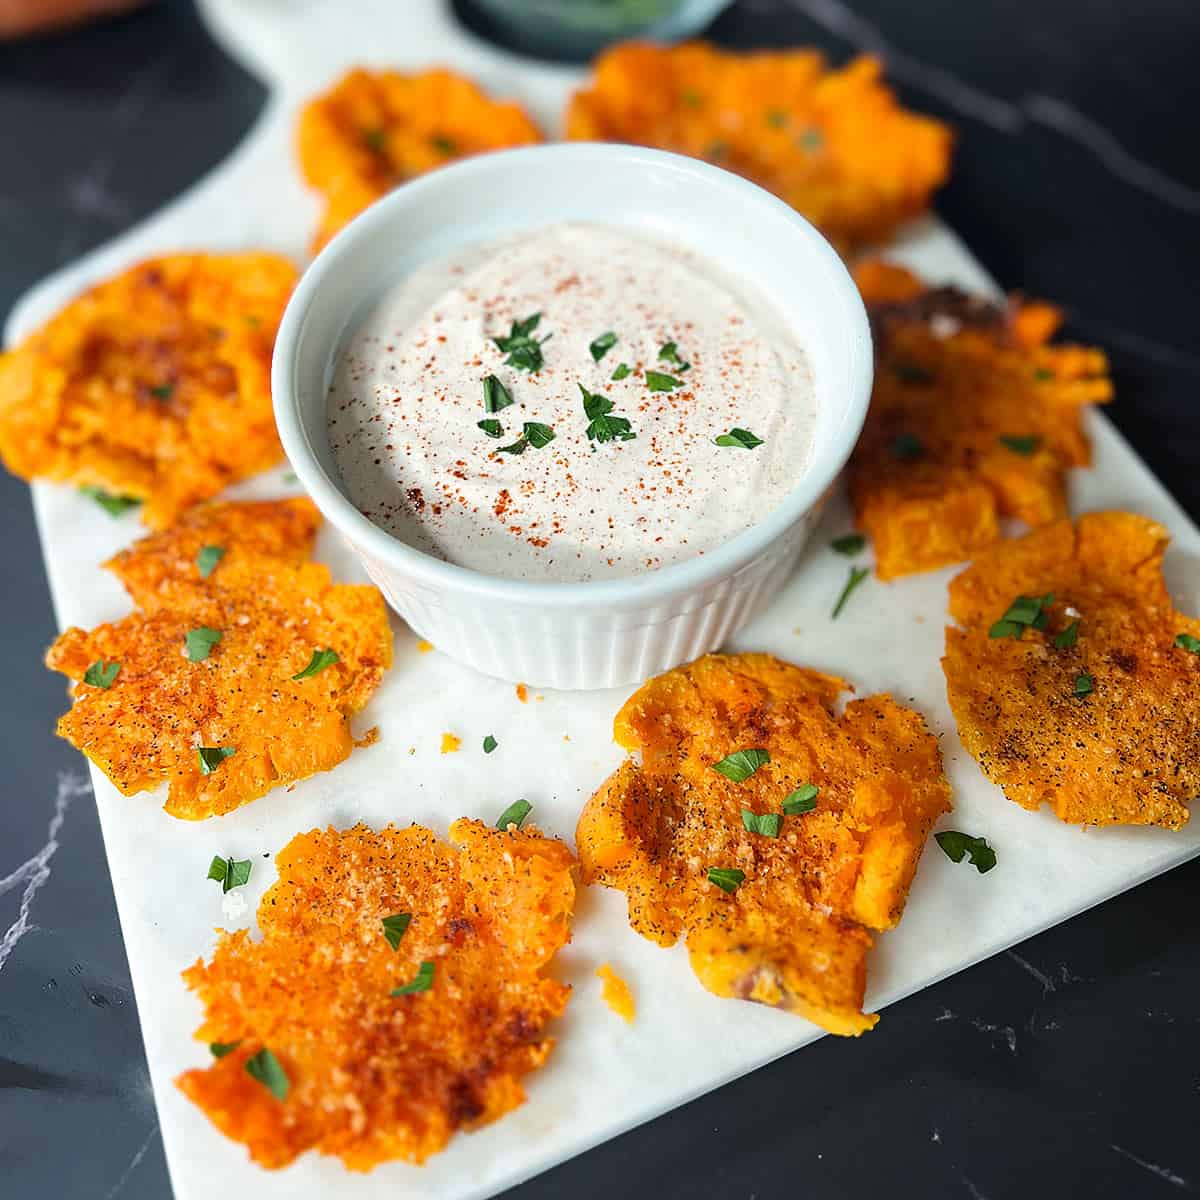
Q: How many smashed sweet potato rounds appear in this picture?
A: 8